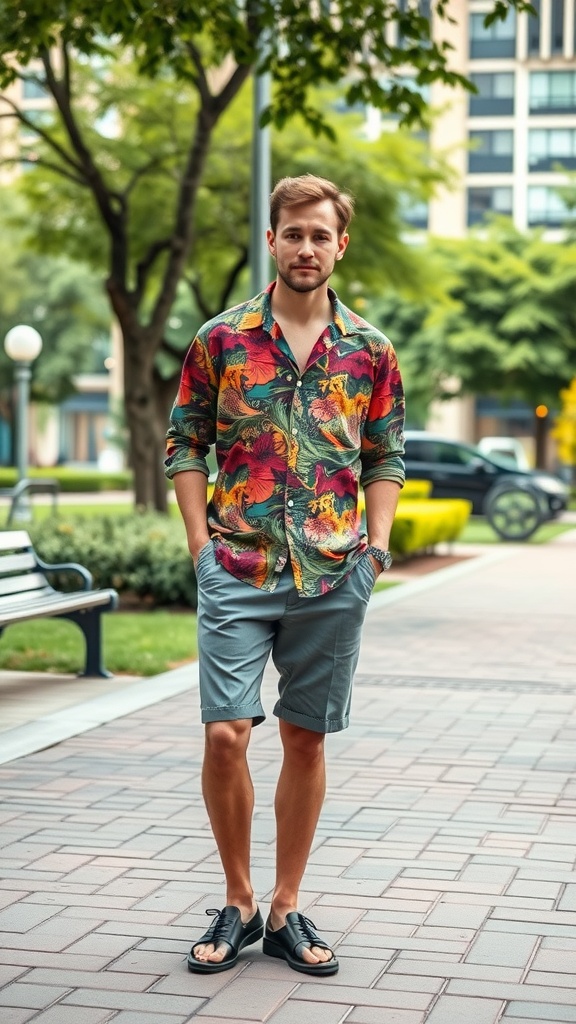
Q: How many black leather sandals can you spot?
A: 2